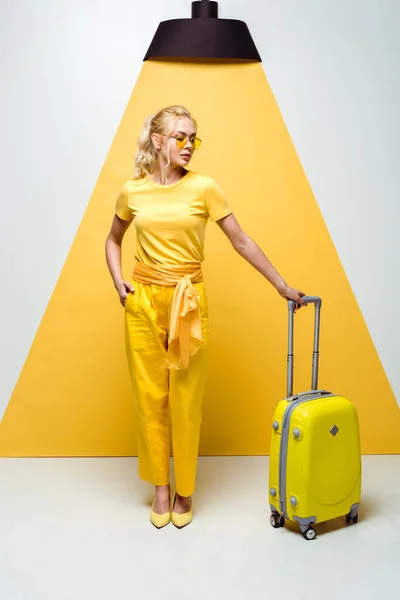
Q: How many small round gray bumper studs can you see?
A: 4